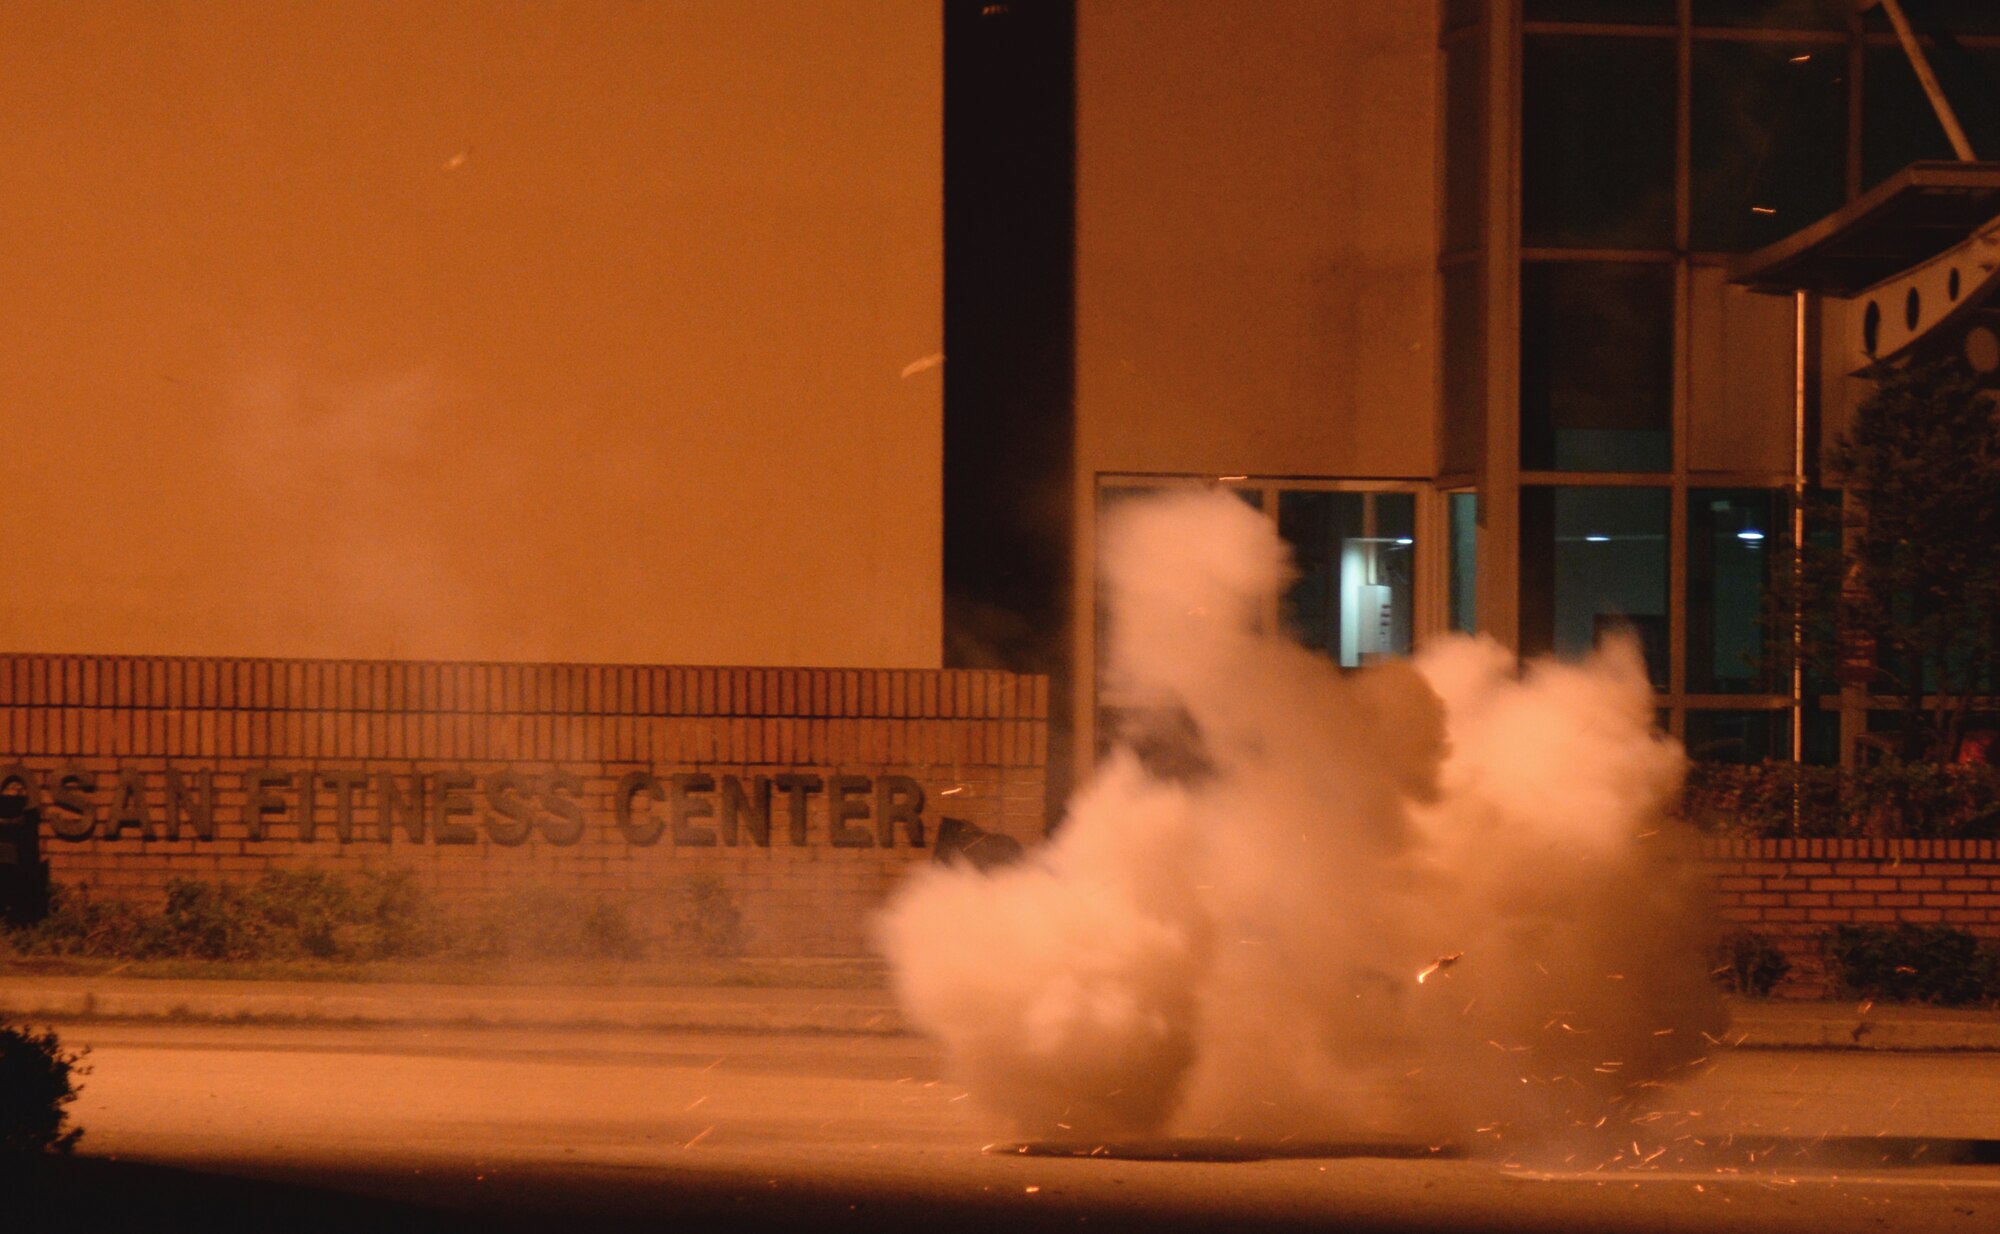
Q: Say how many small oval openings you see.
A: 3